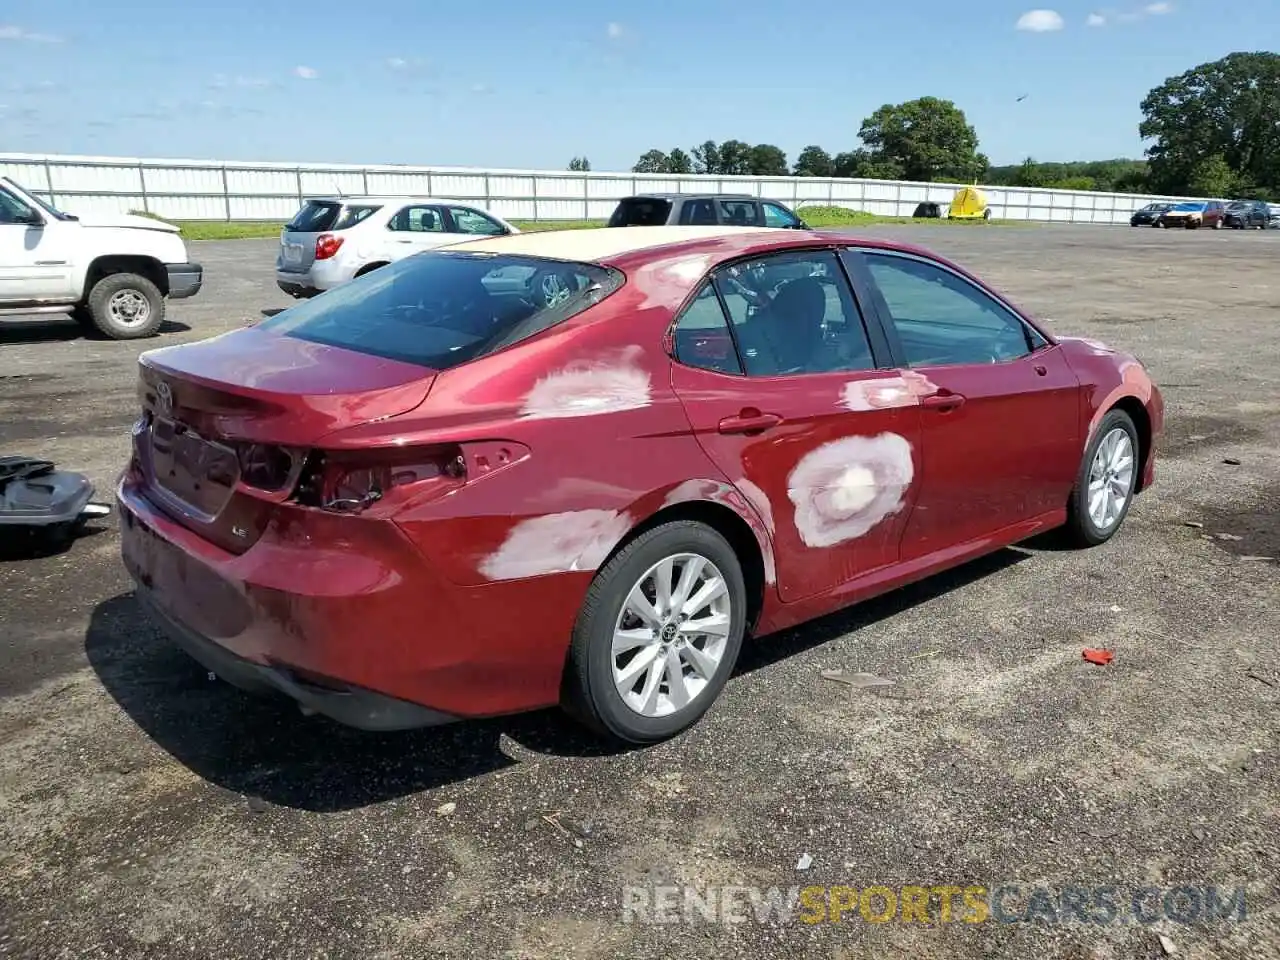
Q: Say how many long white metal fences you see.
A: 1